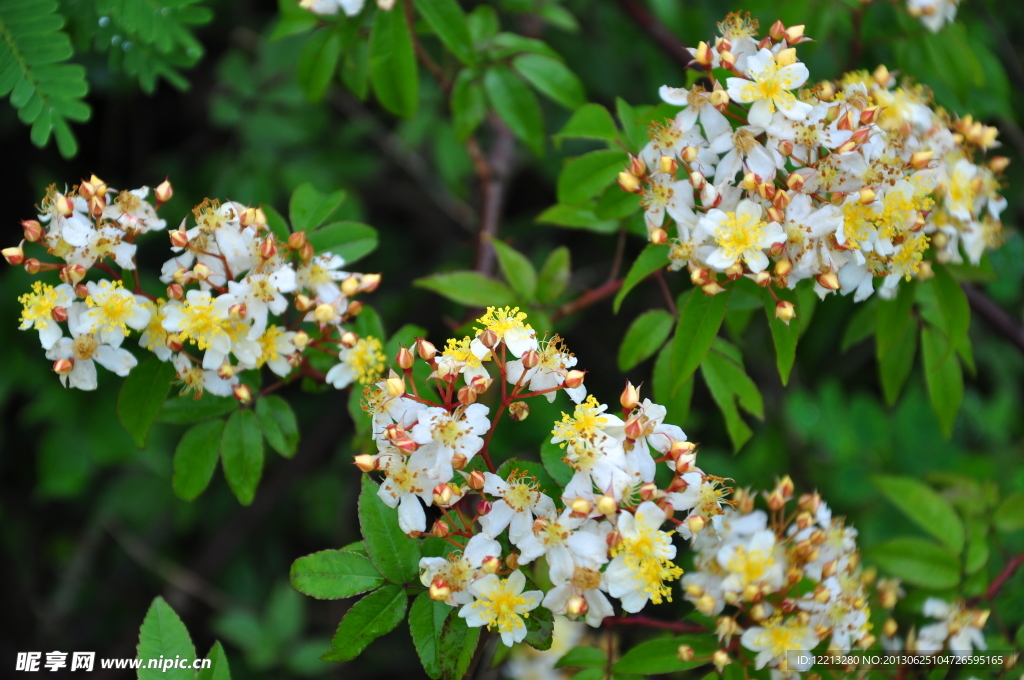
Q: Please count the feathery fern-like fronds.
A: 2